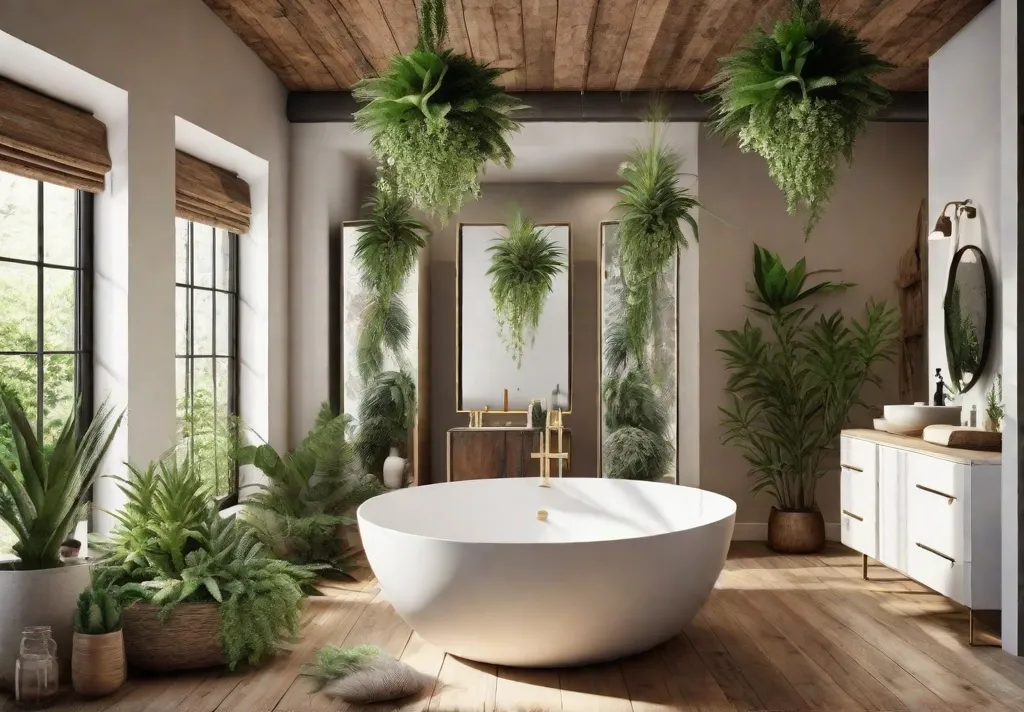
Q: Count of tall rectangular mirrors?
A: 3